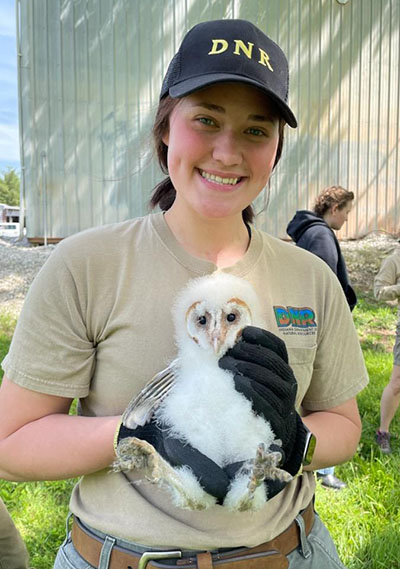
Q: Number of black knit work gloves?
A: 2